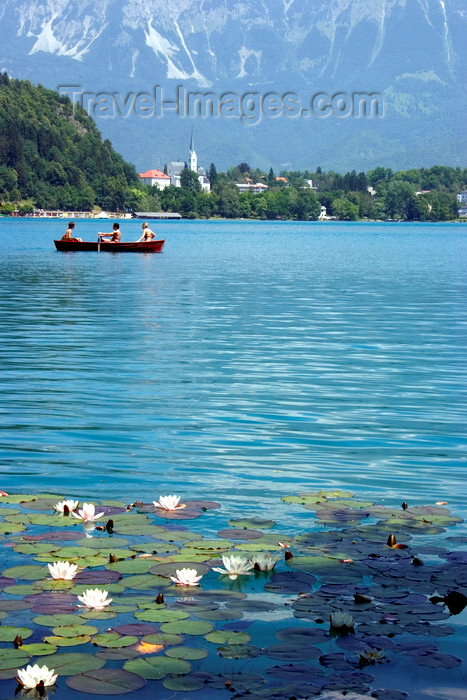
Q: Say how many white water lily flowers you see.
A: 11